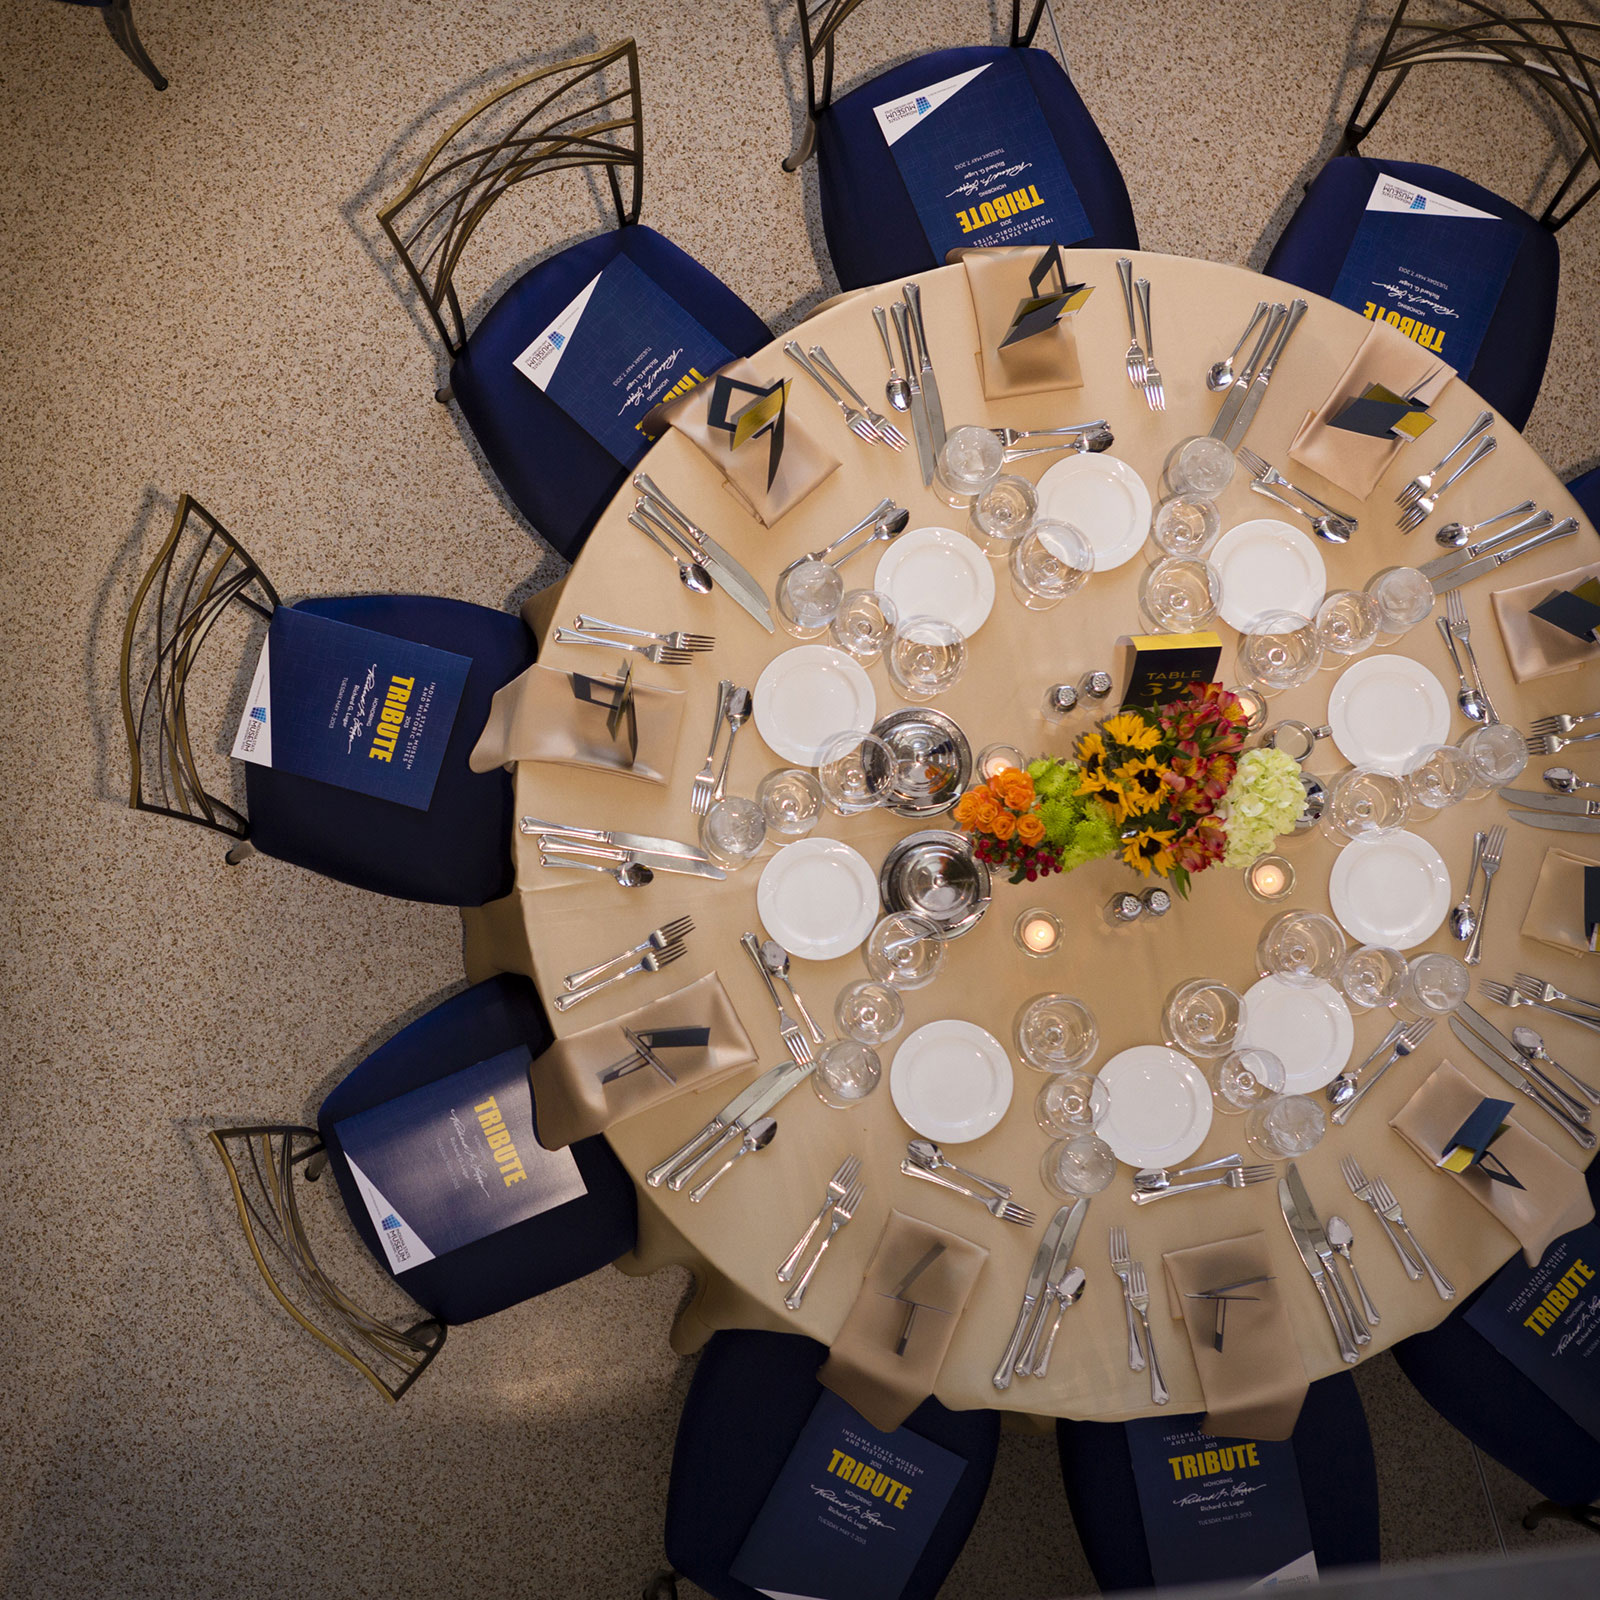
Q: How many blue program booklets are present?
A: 8